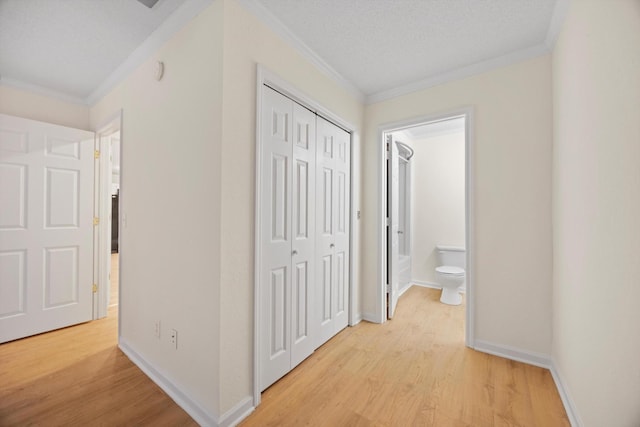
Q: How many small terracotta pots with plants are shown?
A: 0